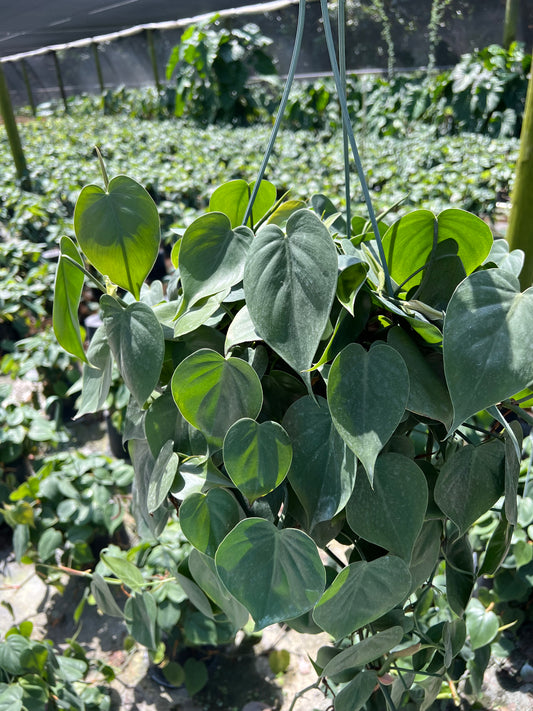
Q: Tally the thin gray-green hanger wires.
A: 3